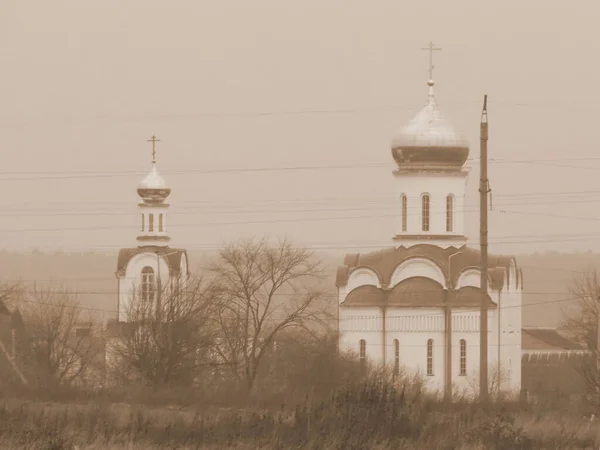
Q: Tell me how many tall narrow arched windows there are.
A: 11